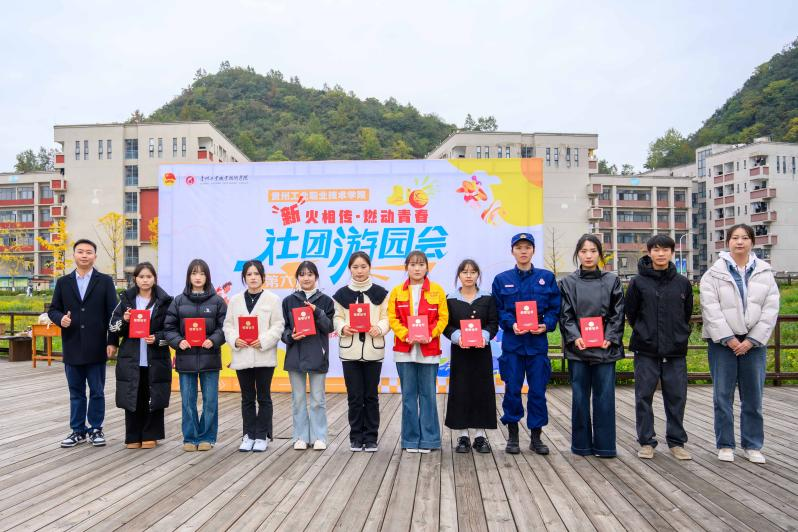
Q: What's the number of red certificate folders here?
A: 9